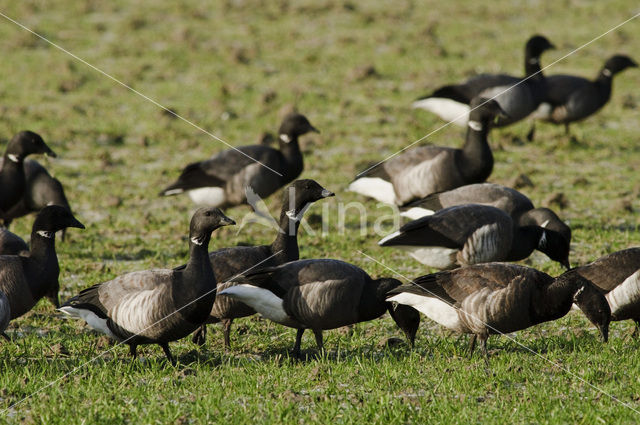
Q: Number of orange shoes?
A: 0